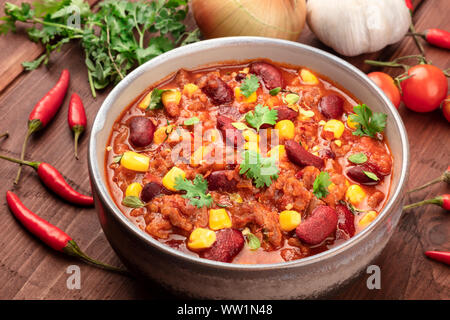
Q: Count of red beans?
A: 13